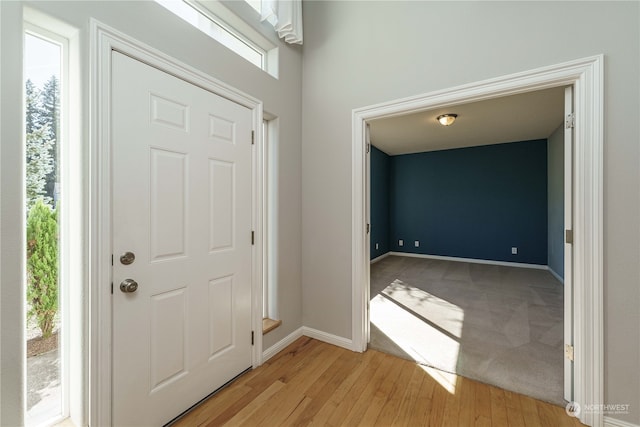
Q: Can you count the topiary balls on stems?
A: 0